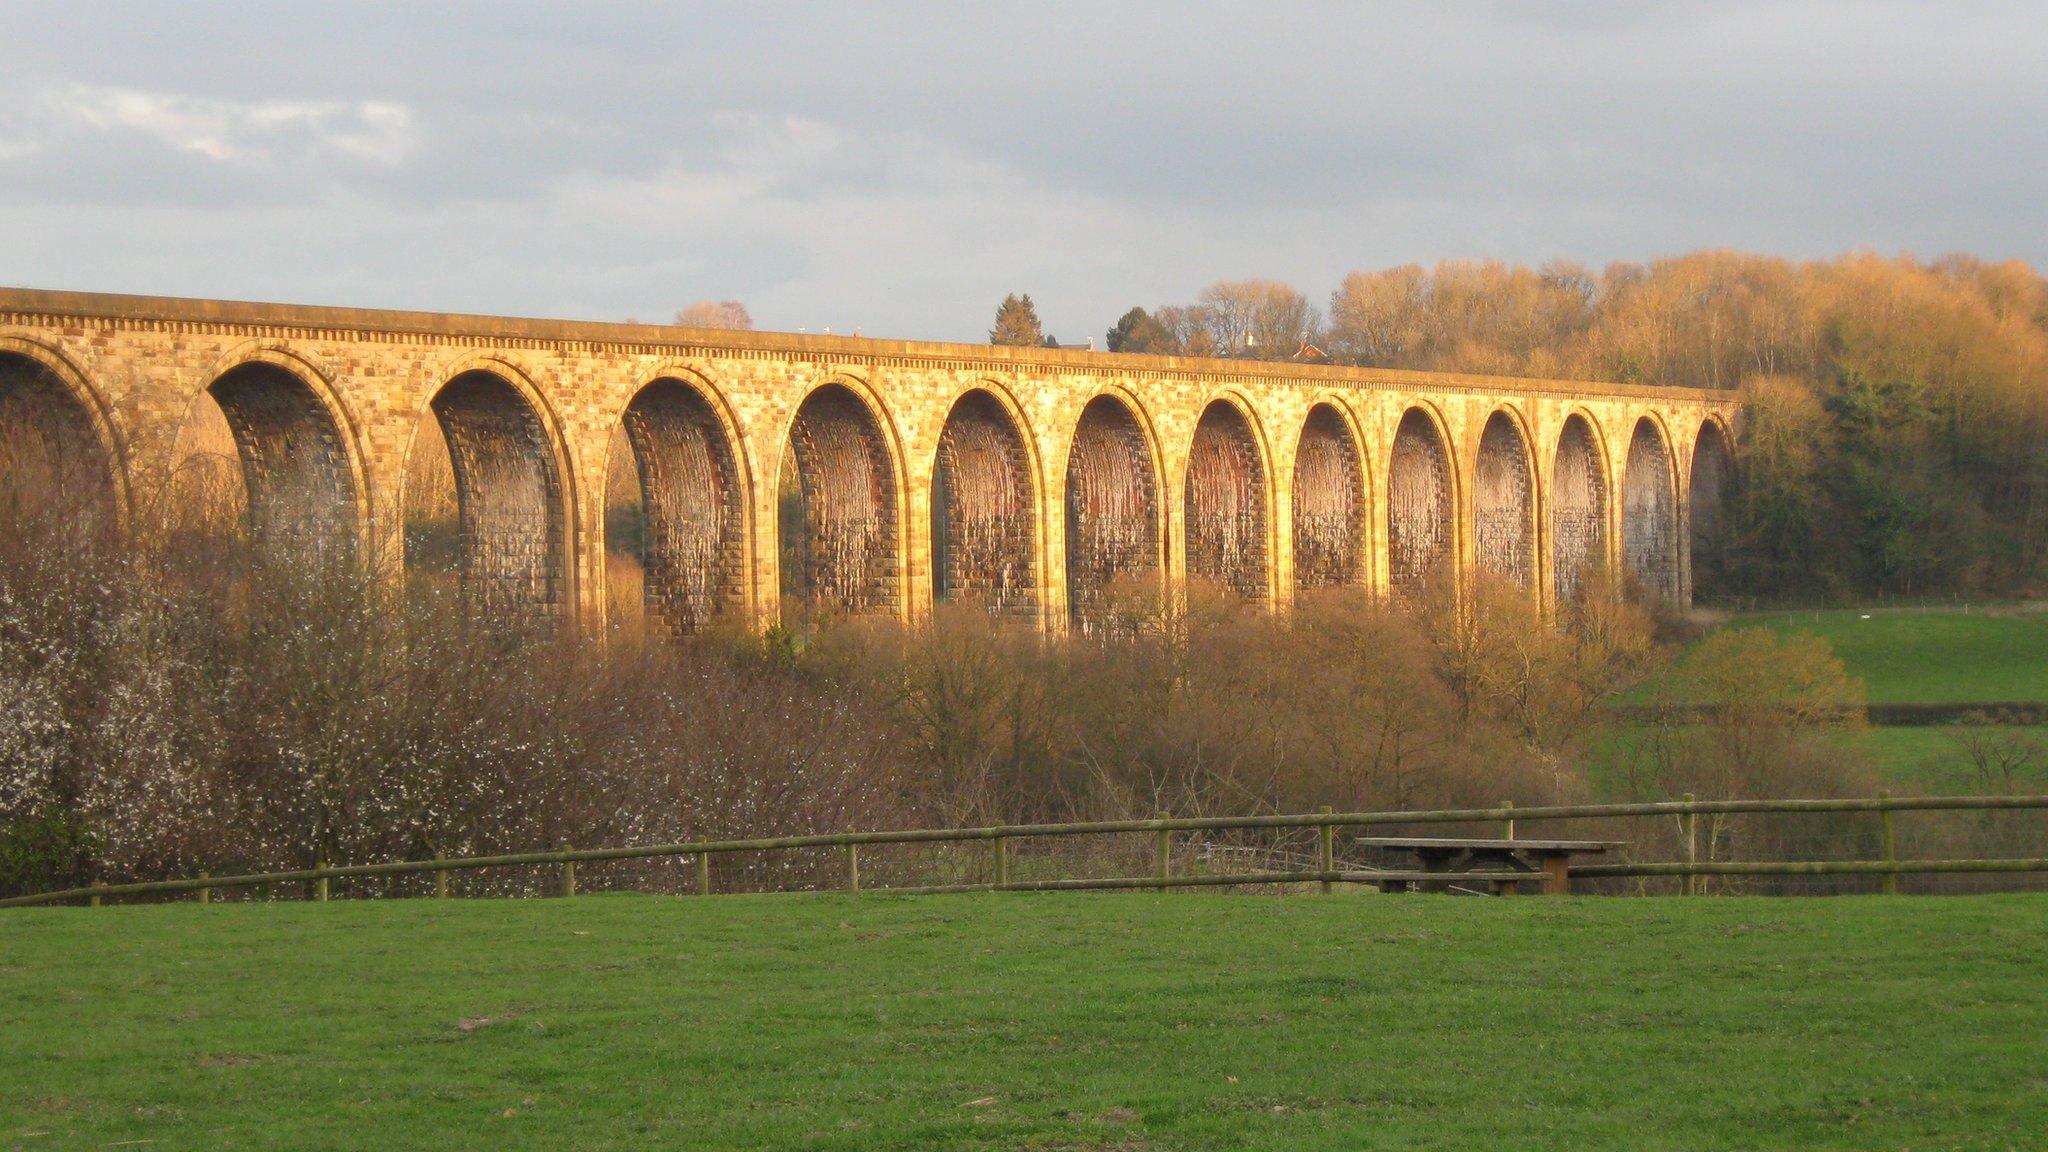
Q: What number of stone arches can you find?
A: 14